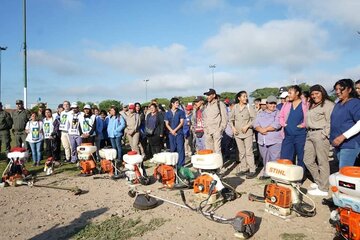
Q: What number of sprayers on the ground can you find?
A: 8